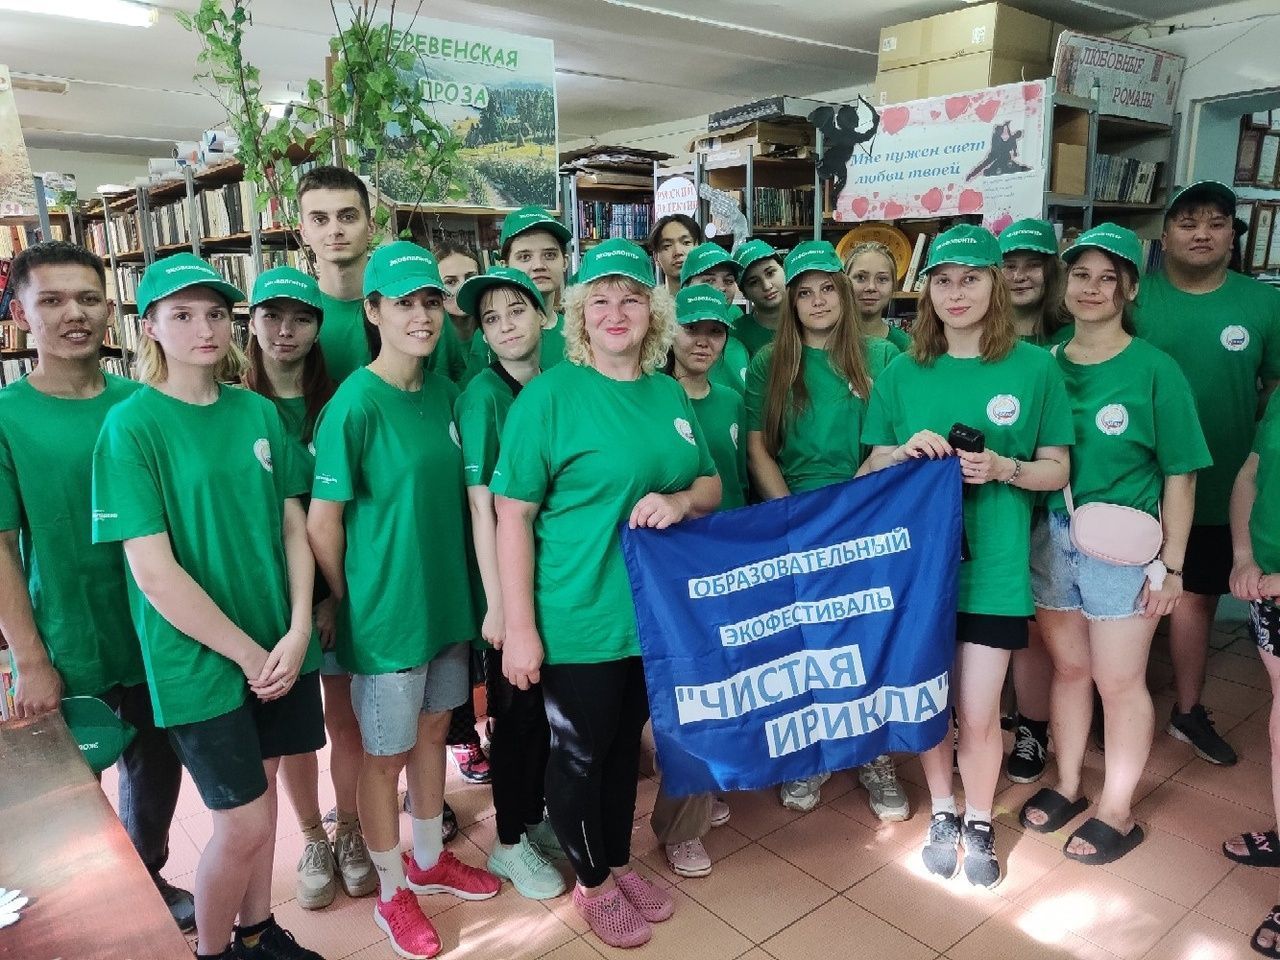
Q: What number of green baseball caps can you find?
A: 15